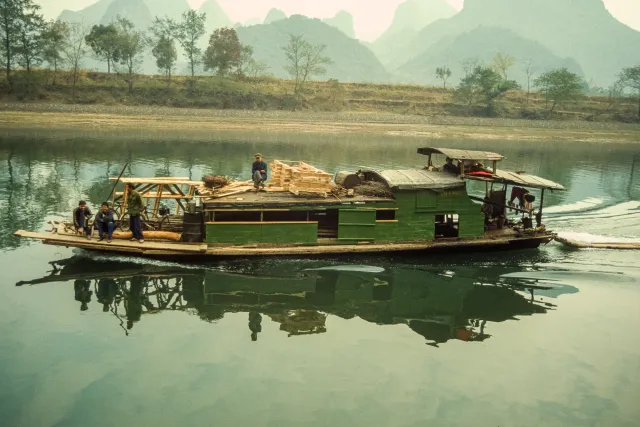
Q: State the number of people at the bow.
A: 3